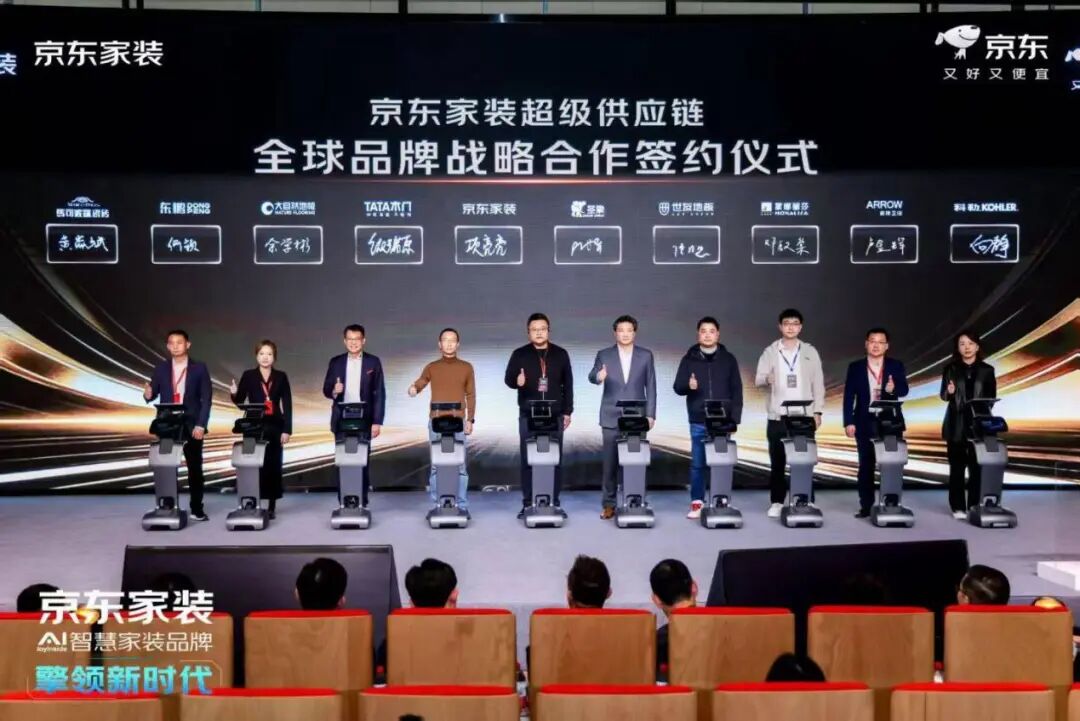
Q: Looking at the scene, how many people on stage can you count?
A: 10